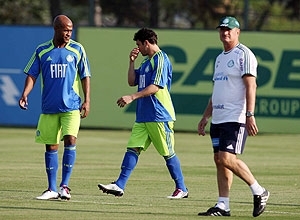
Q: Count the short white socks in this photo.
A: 2